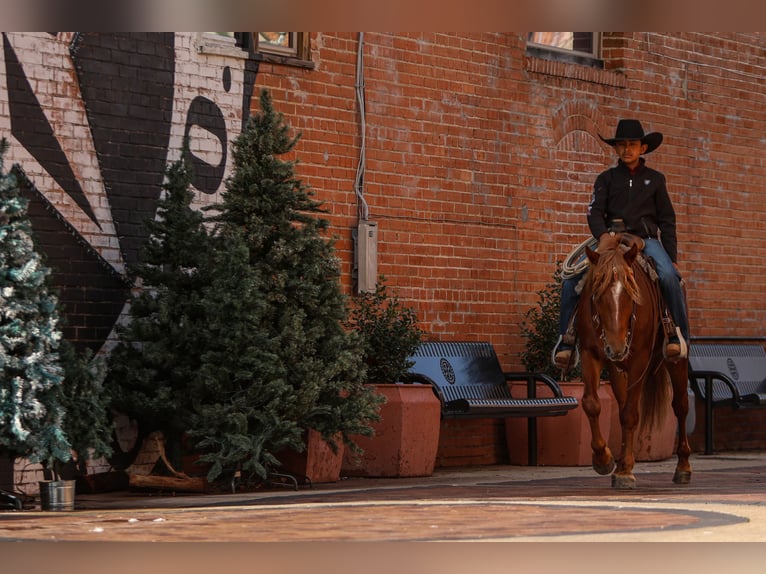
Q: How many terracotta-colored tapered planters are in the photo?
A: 4